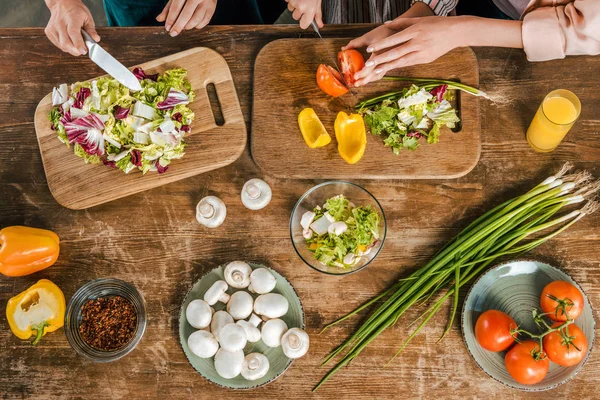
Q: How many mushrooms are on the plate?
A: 14